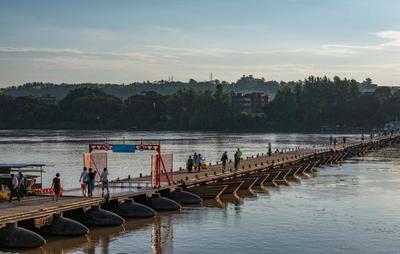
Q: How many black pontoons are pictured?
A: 6